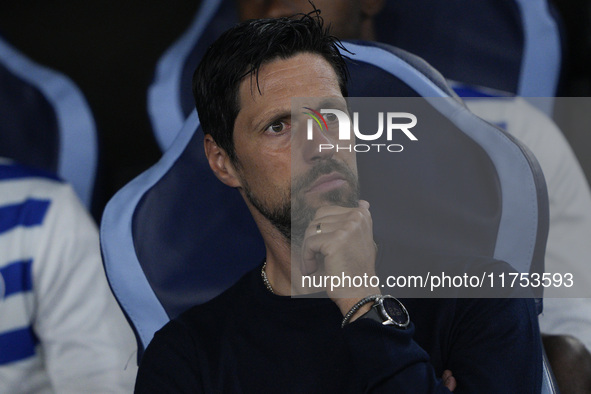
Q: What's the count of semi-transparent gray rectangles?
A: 1